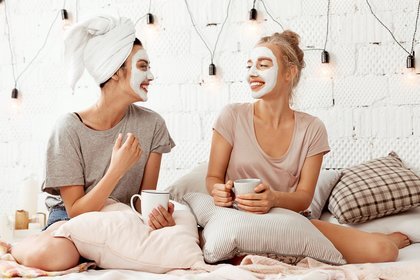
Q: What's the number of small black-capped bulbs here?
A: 7